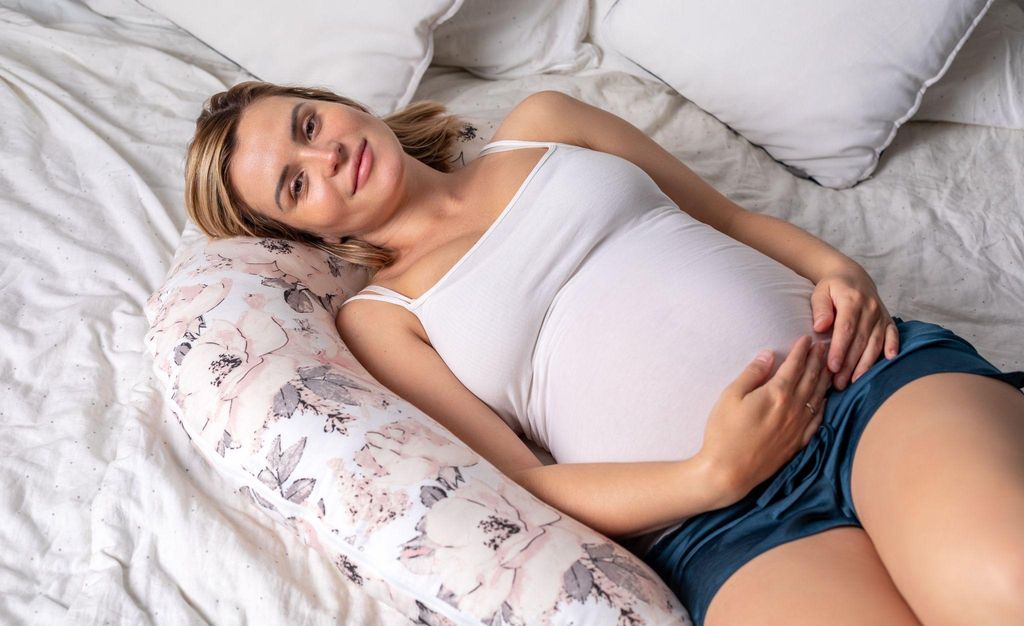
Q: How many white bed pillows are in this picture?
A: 4